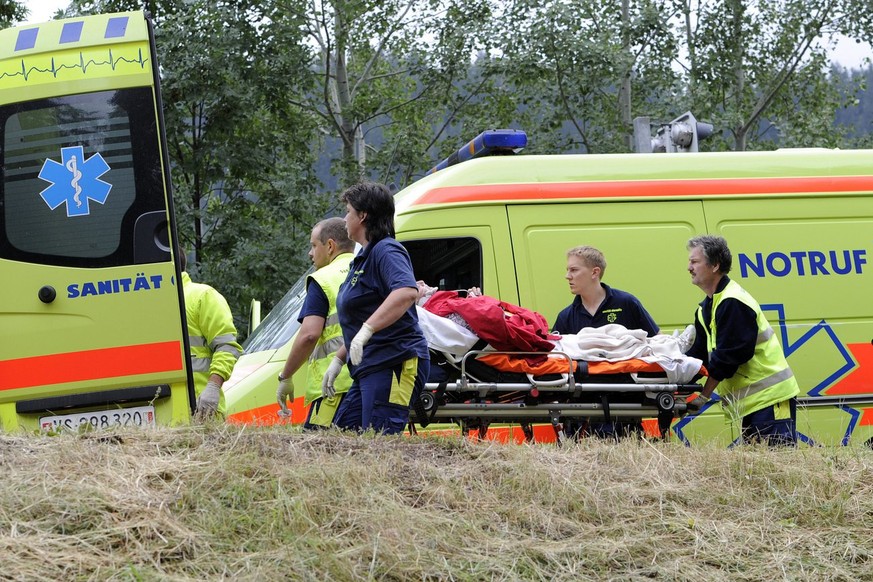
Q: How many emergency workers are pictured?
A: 5